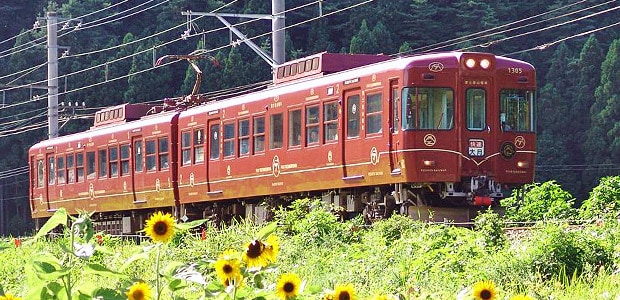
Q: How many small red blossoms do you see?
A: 3